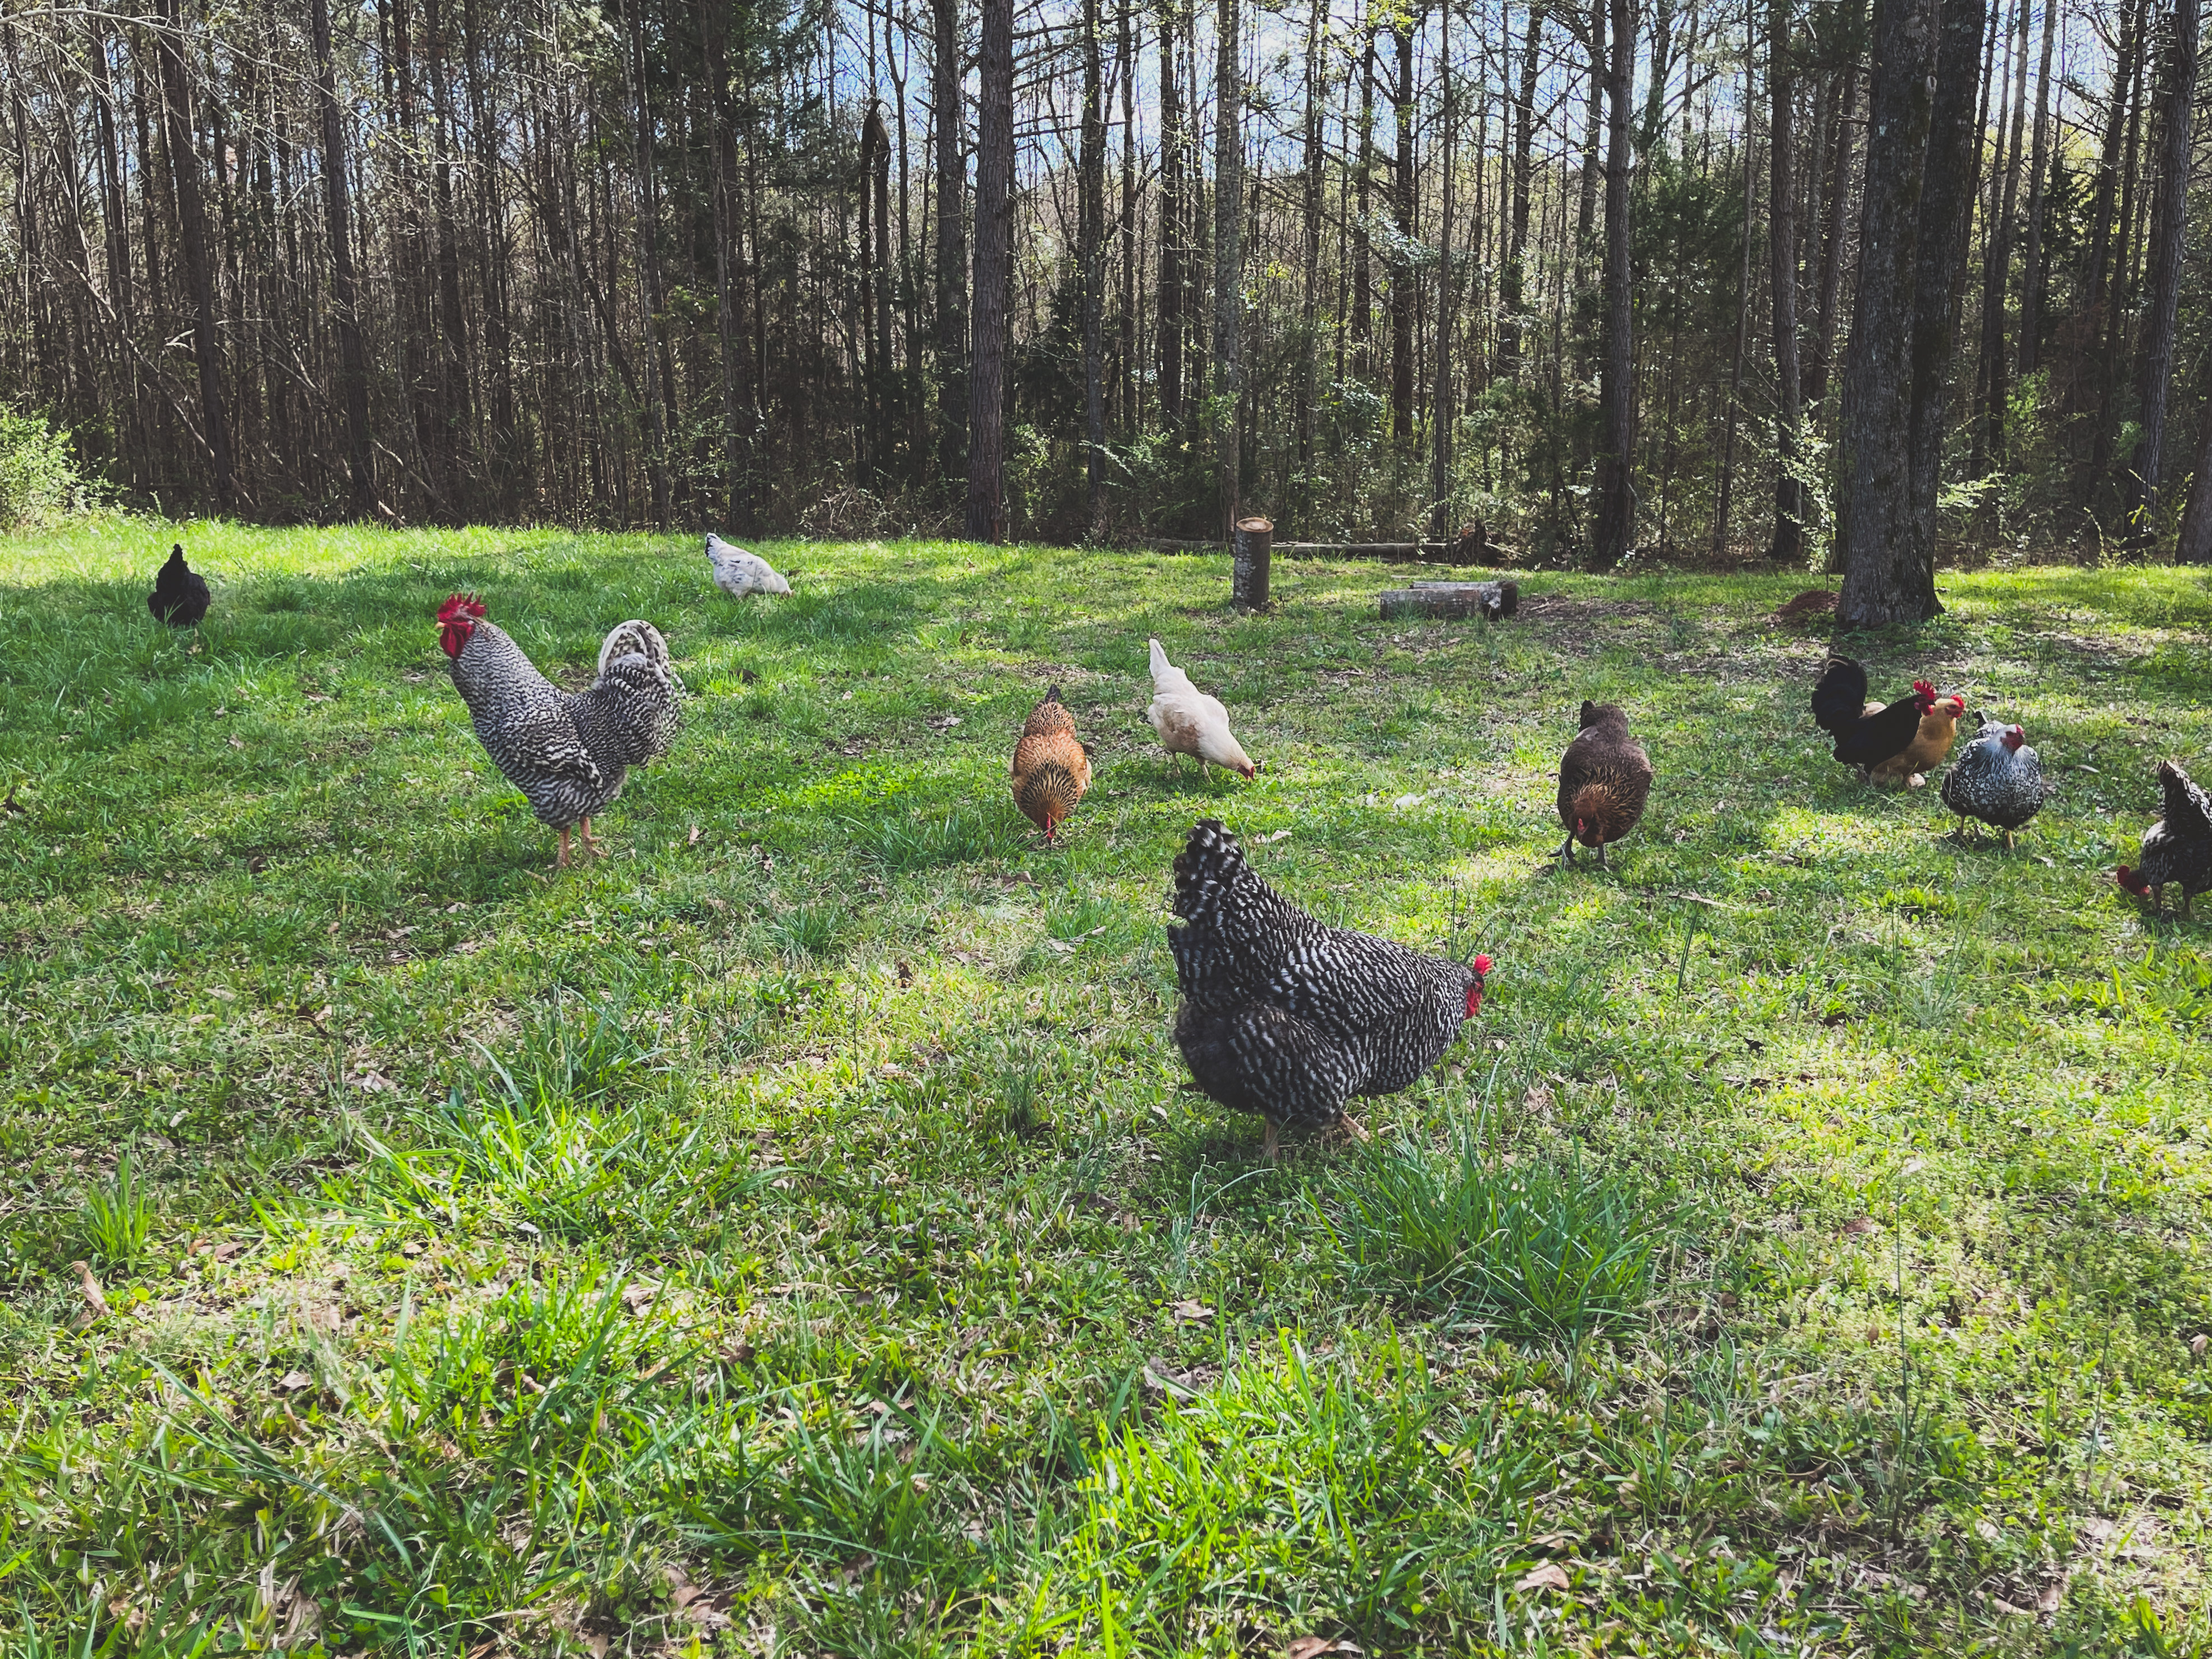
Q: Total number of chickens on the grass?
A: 11